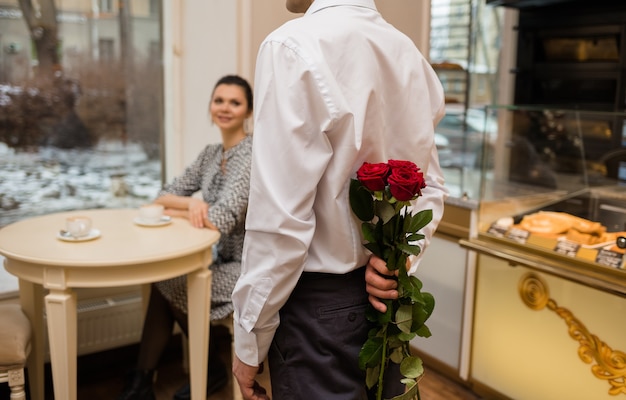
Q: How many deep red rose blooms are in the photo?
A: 3